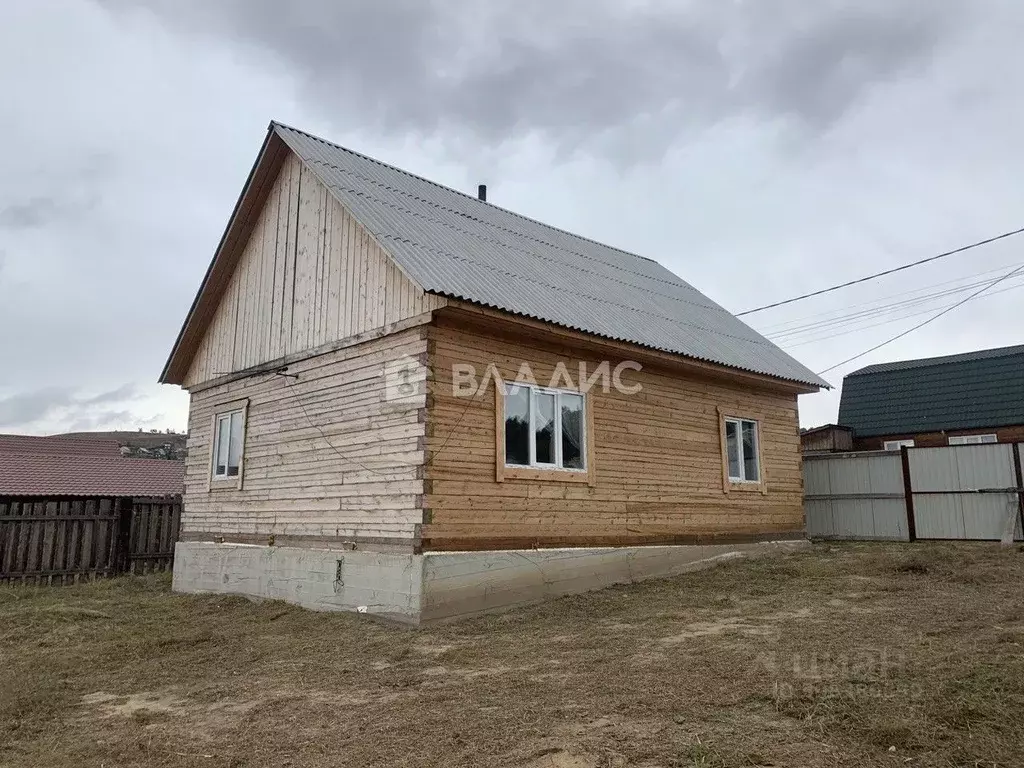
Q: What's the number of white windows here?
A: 5